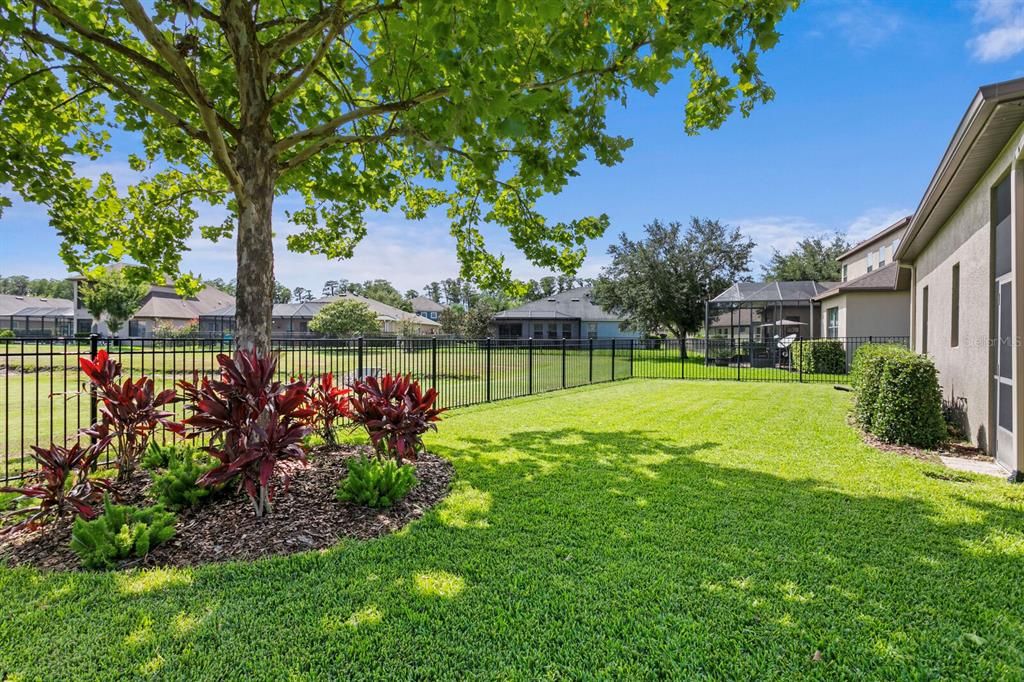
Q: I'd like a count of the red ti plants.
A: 5